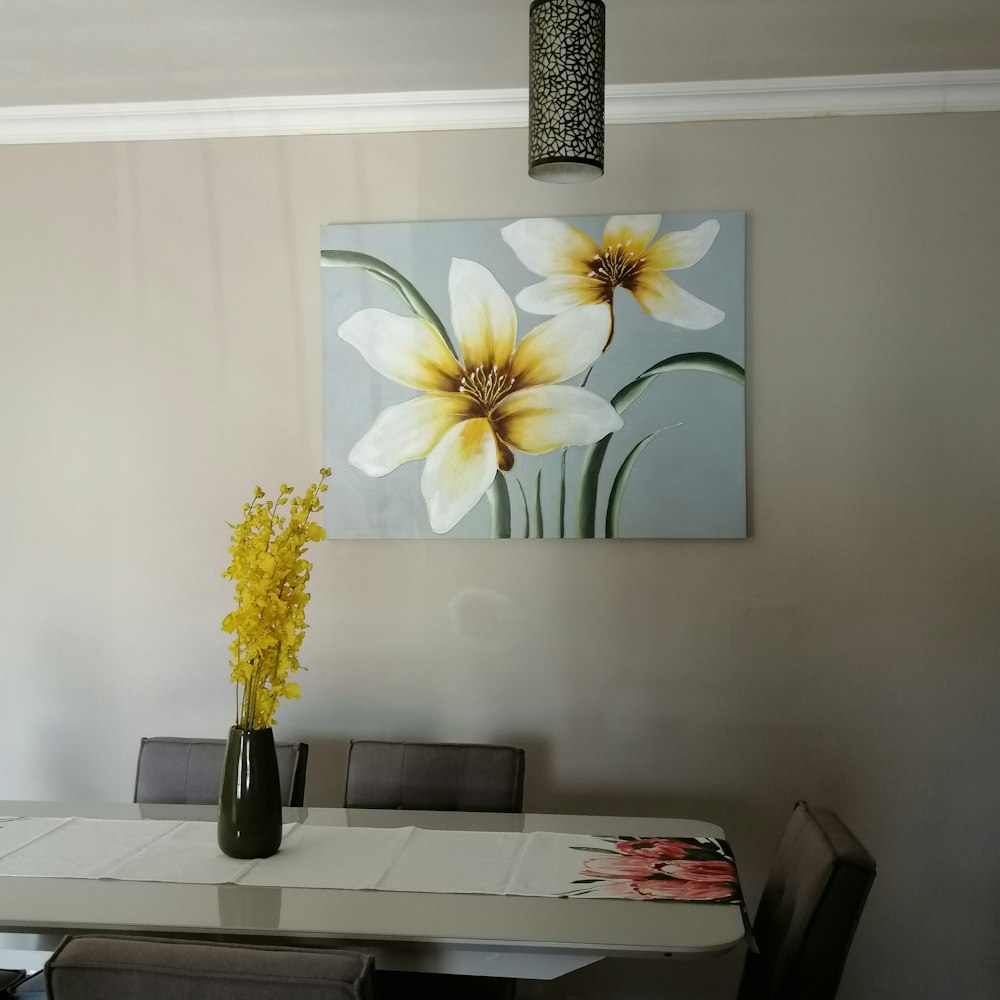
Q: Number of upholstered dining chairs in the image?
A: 4